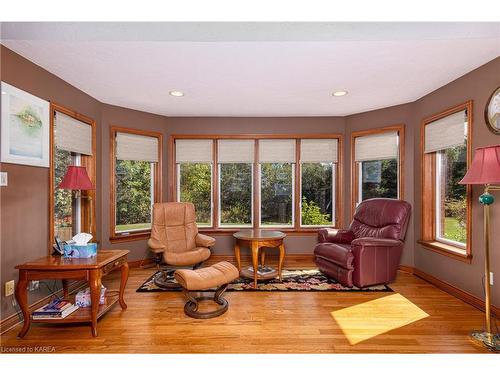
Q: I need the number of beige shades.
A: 8